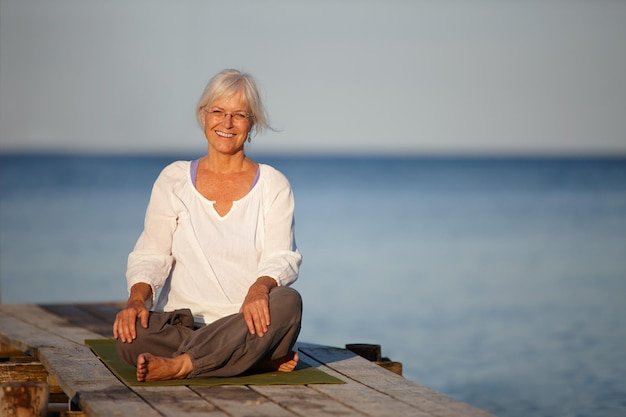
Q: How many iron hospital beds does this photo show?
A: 0